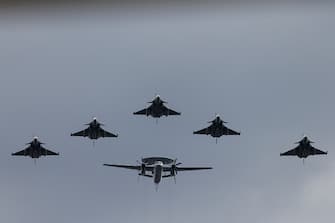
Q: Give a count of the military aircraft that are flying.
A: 6